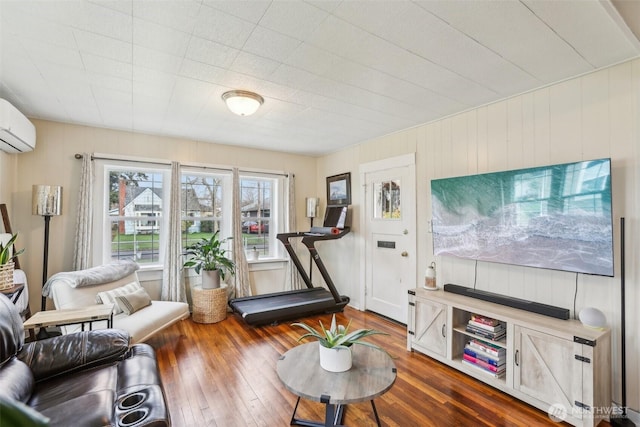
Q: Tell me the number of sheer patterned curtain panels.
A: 4